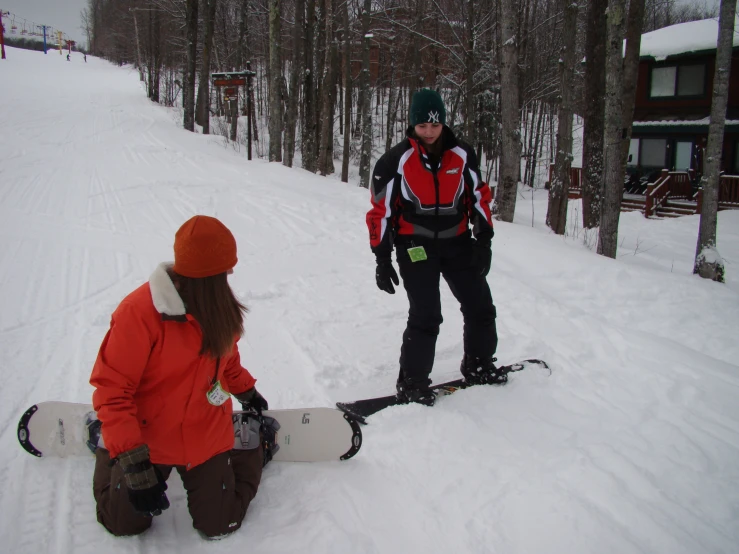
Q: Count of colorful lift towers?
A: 4